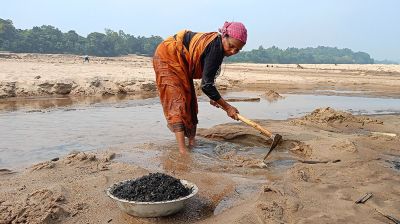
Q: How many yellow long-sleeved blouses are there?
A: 0